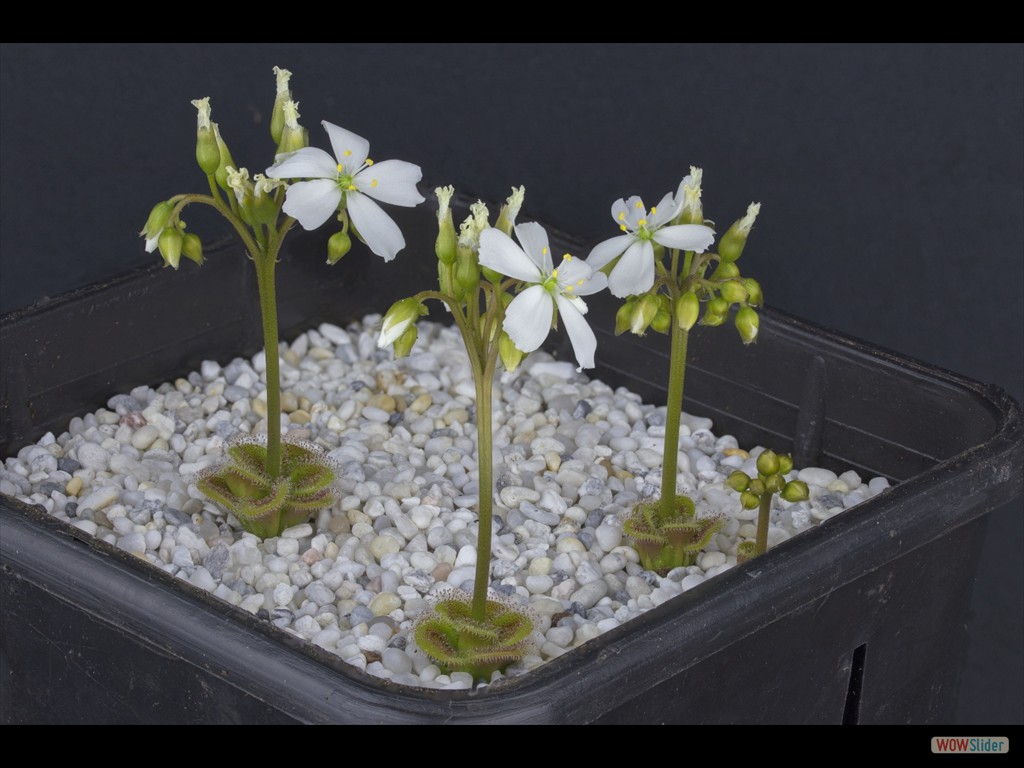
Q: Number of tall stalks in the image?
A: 3